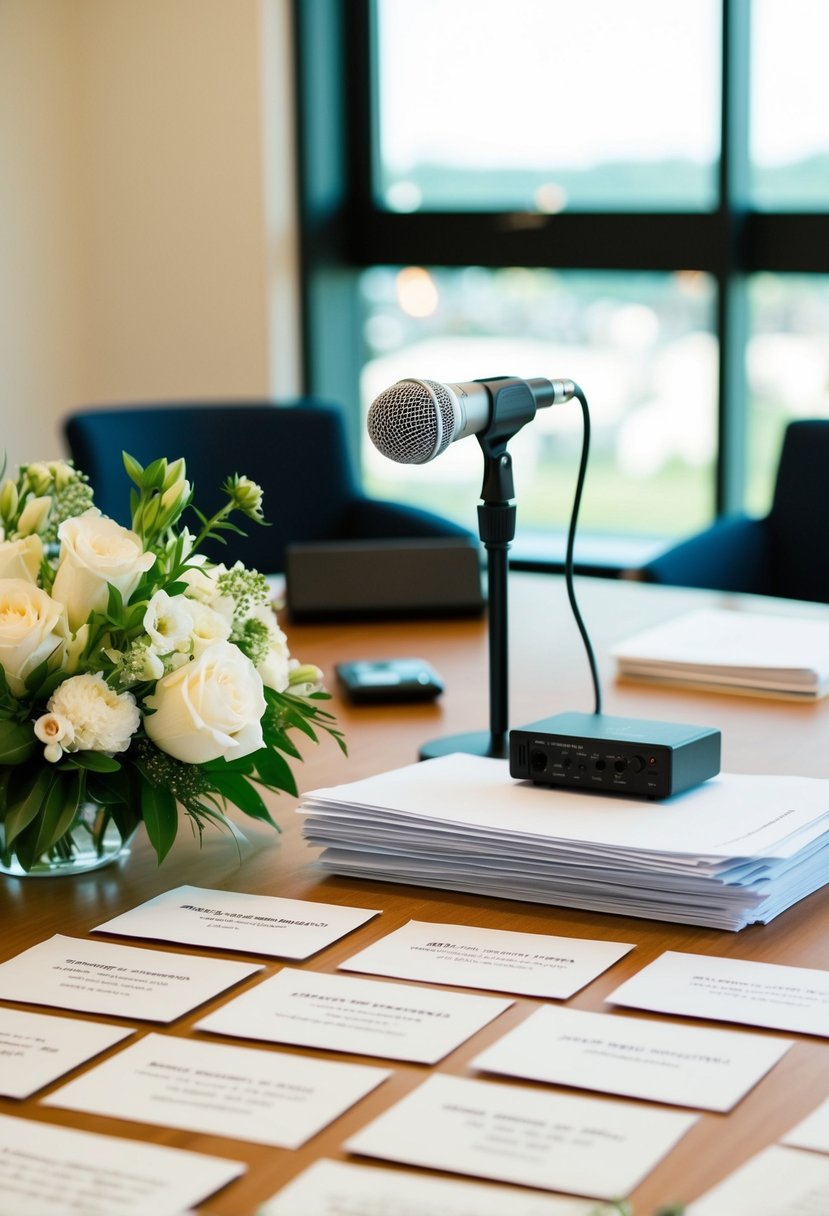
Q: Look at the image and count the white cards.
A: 13